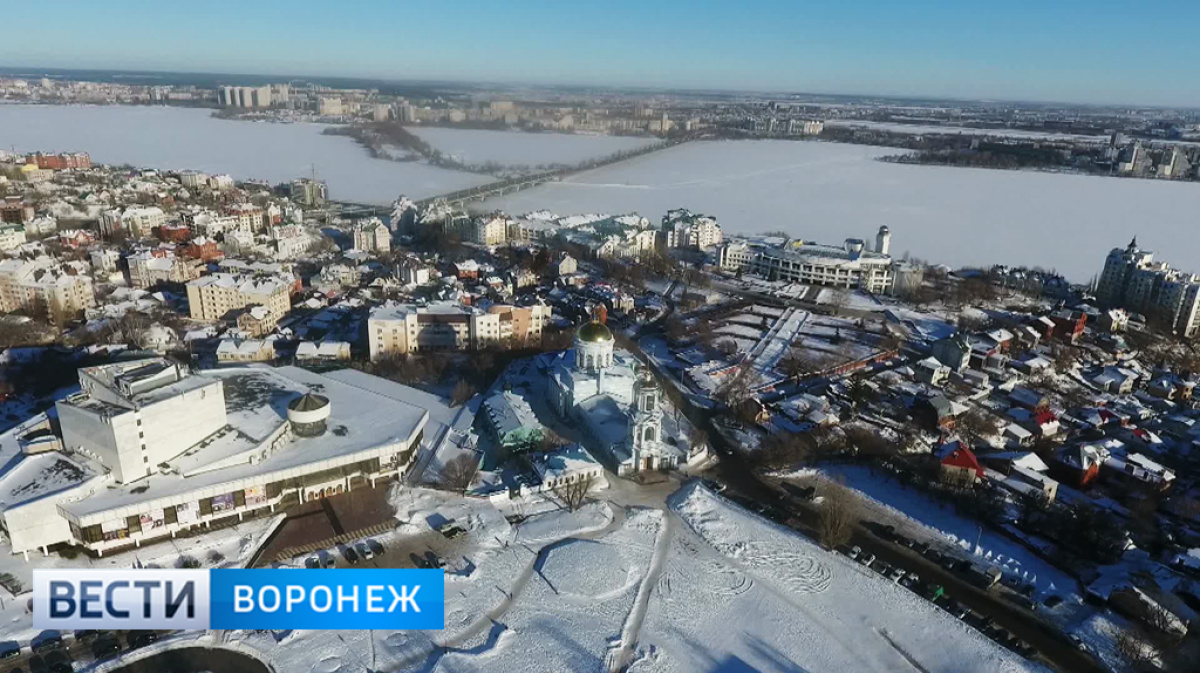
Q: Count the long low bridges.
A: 1